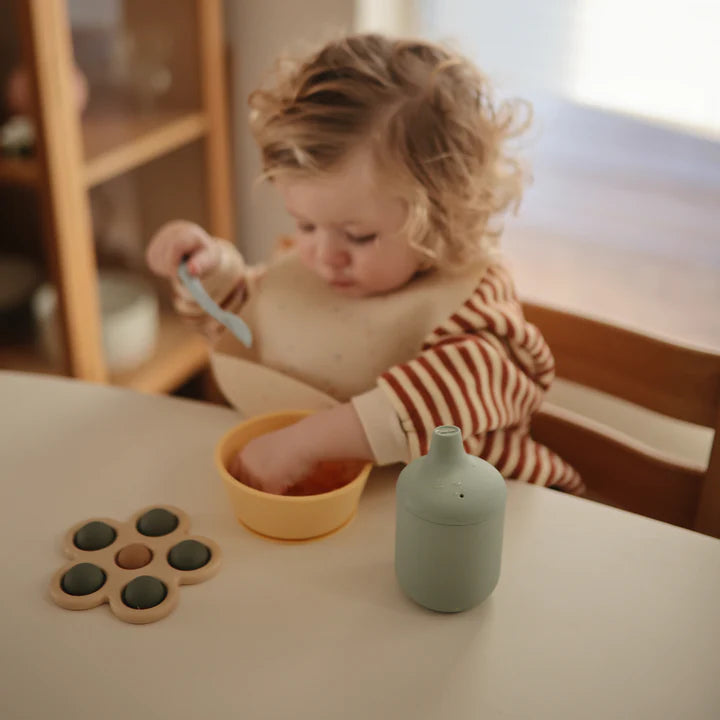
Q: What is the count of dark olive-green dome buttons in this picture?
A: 5